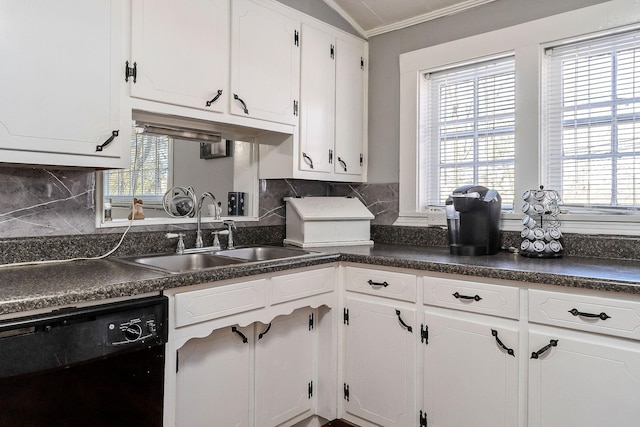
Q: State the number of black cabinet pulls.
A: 13